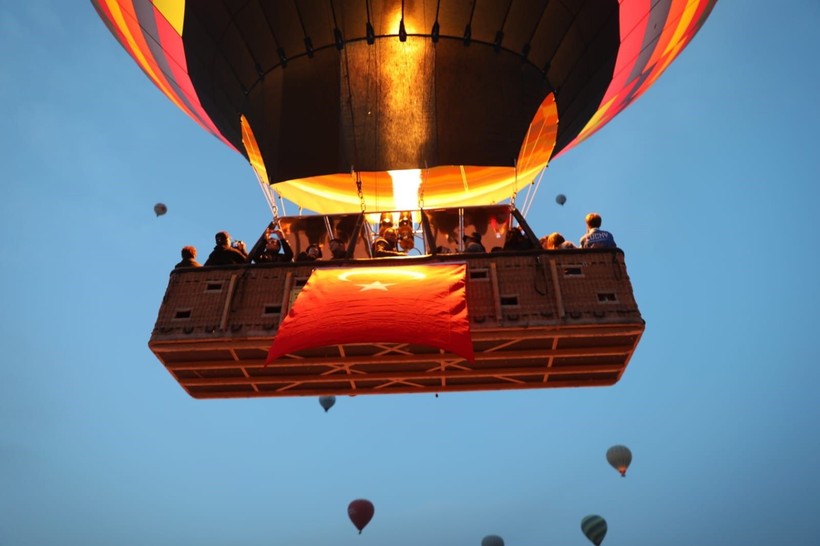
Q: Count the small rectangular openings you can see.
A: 8